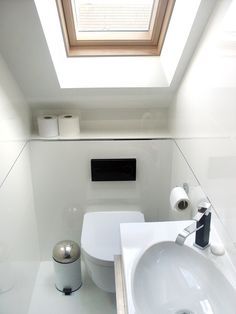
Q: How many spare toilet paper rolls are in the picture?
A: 2